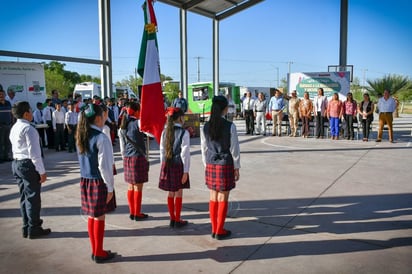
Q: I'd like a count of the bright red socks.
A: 8